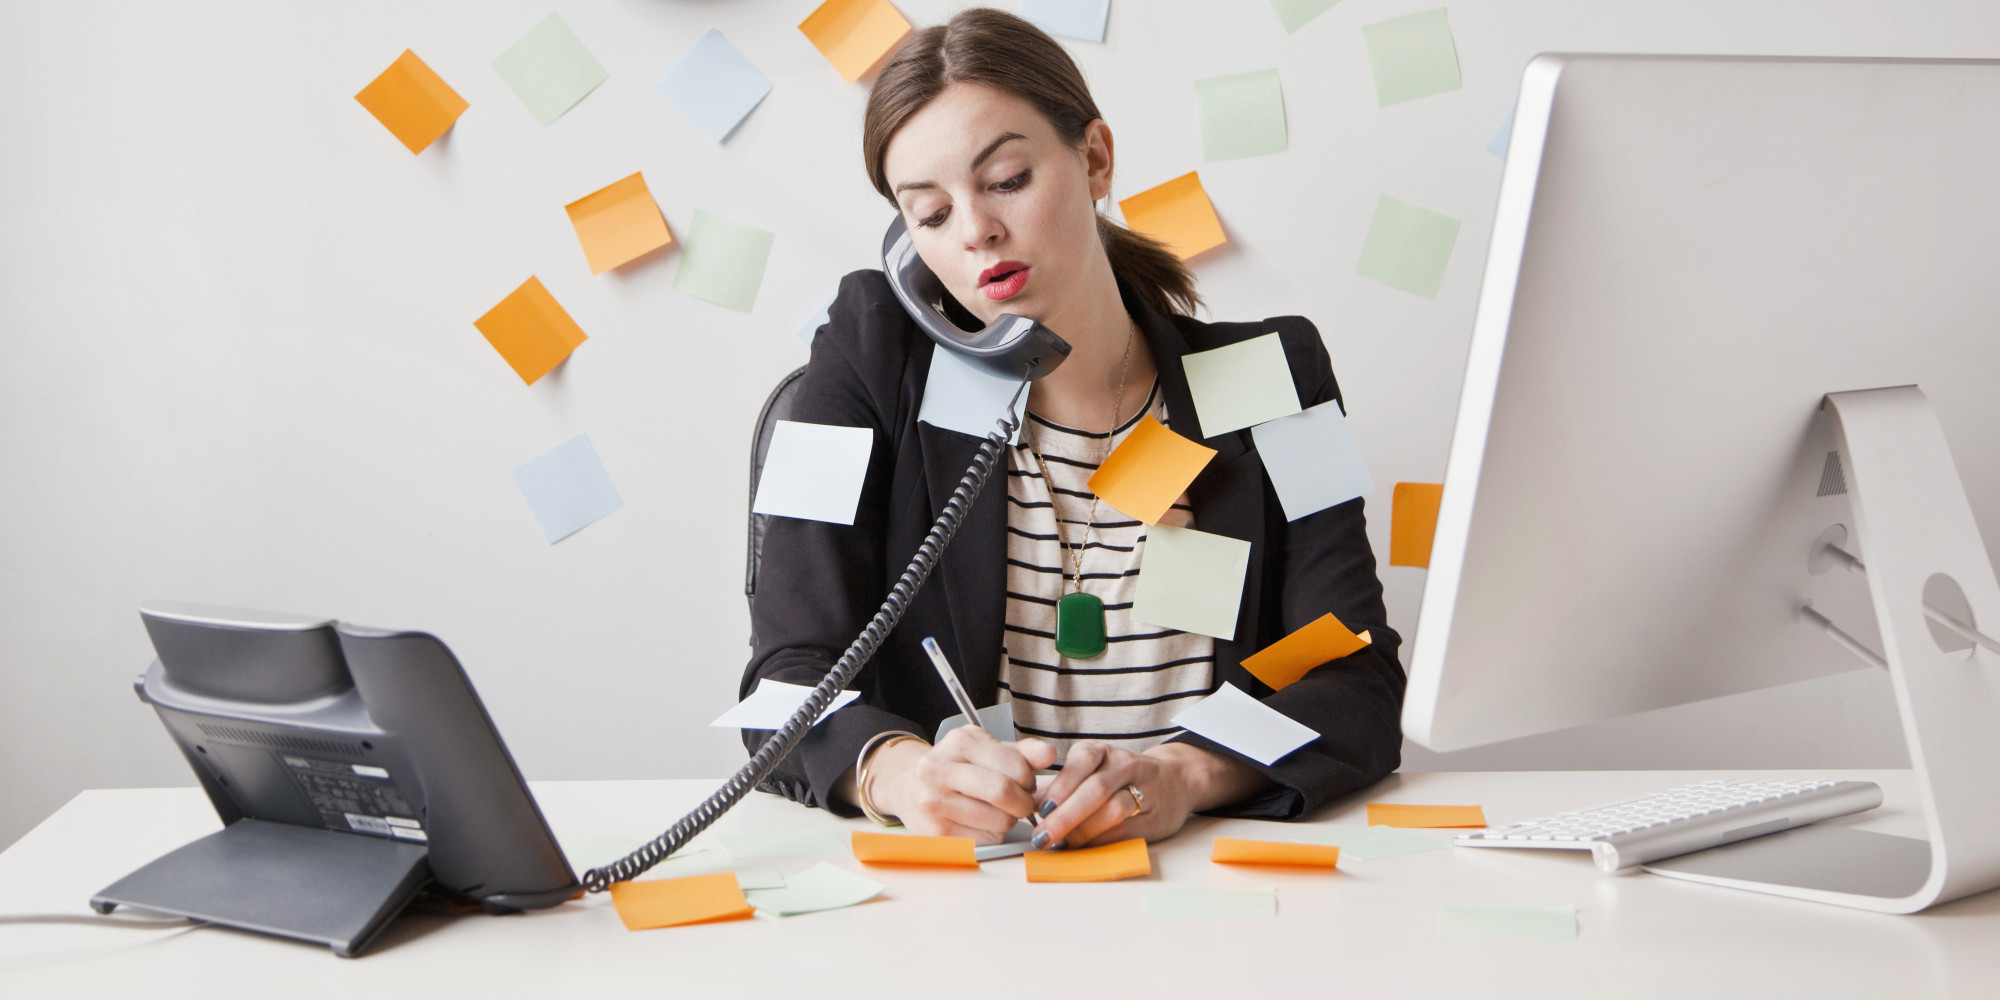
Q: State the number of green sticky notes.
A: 15